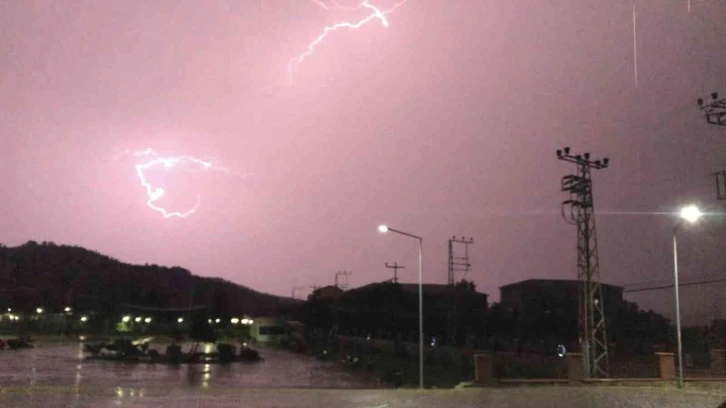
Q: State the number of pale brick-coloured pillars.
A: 4